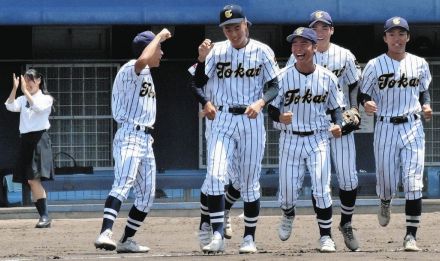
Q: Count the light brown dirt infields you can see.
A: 1